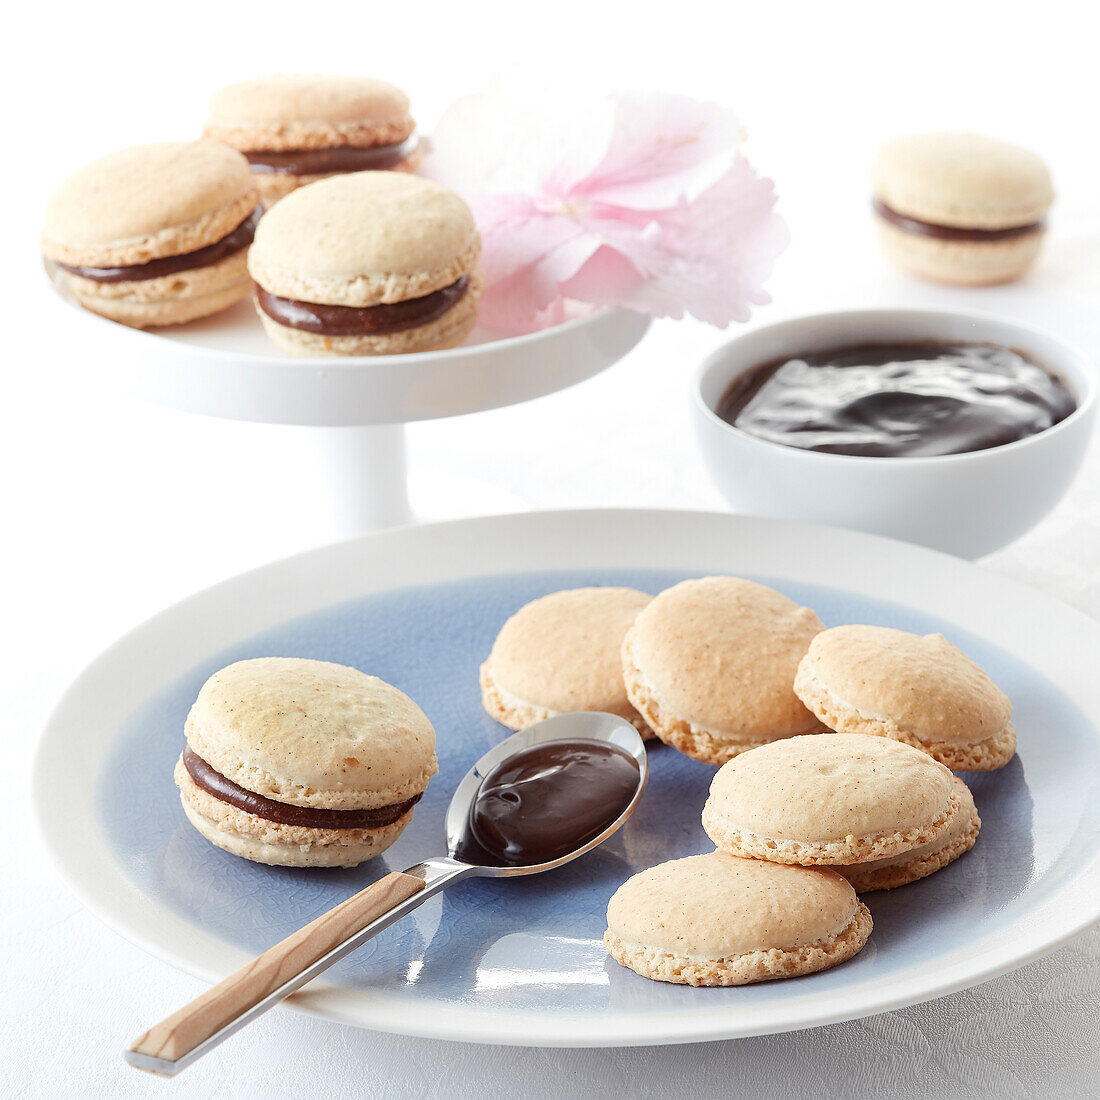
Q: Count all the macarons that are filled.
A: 5